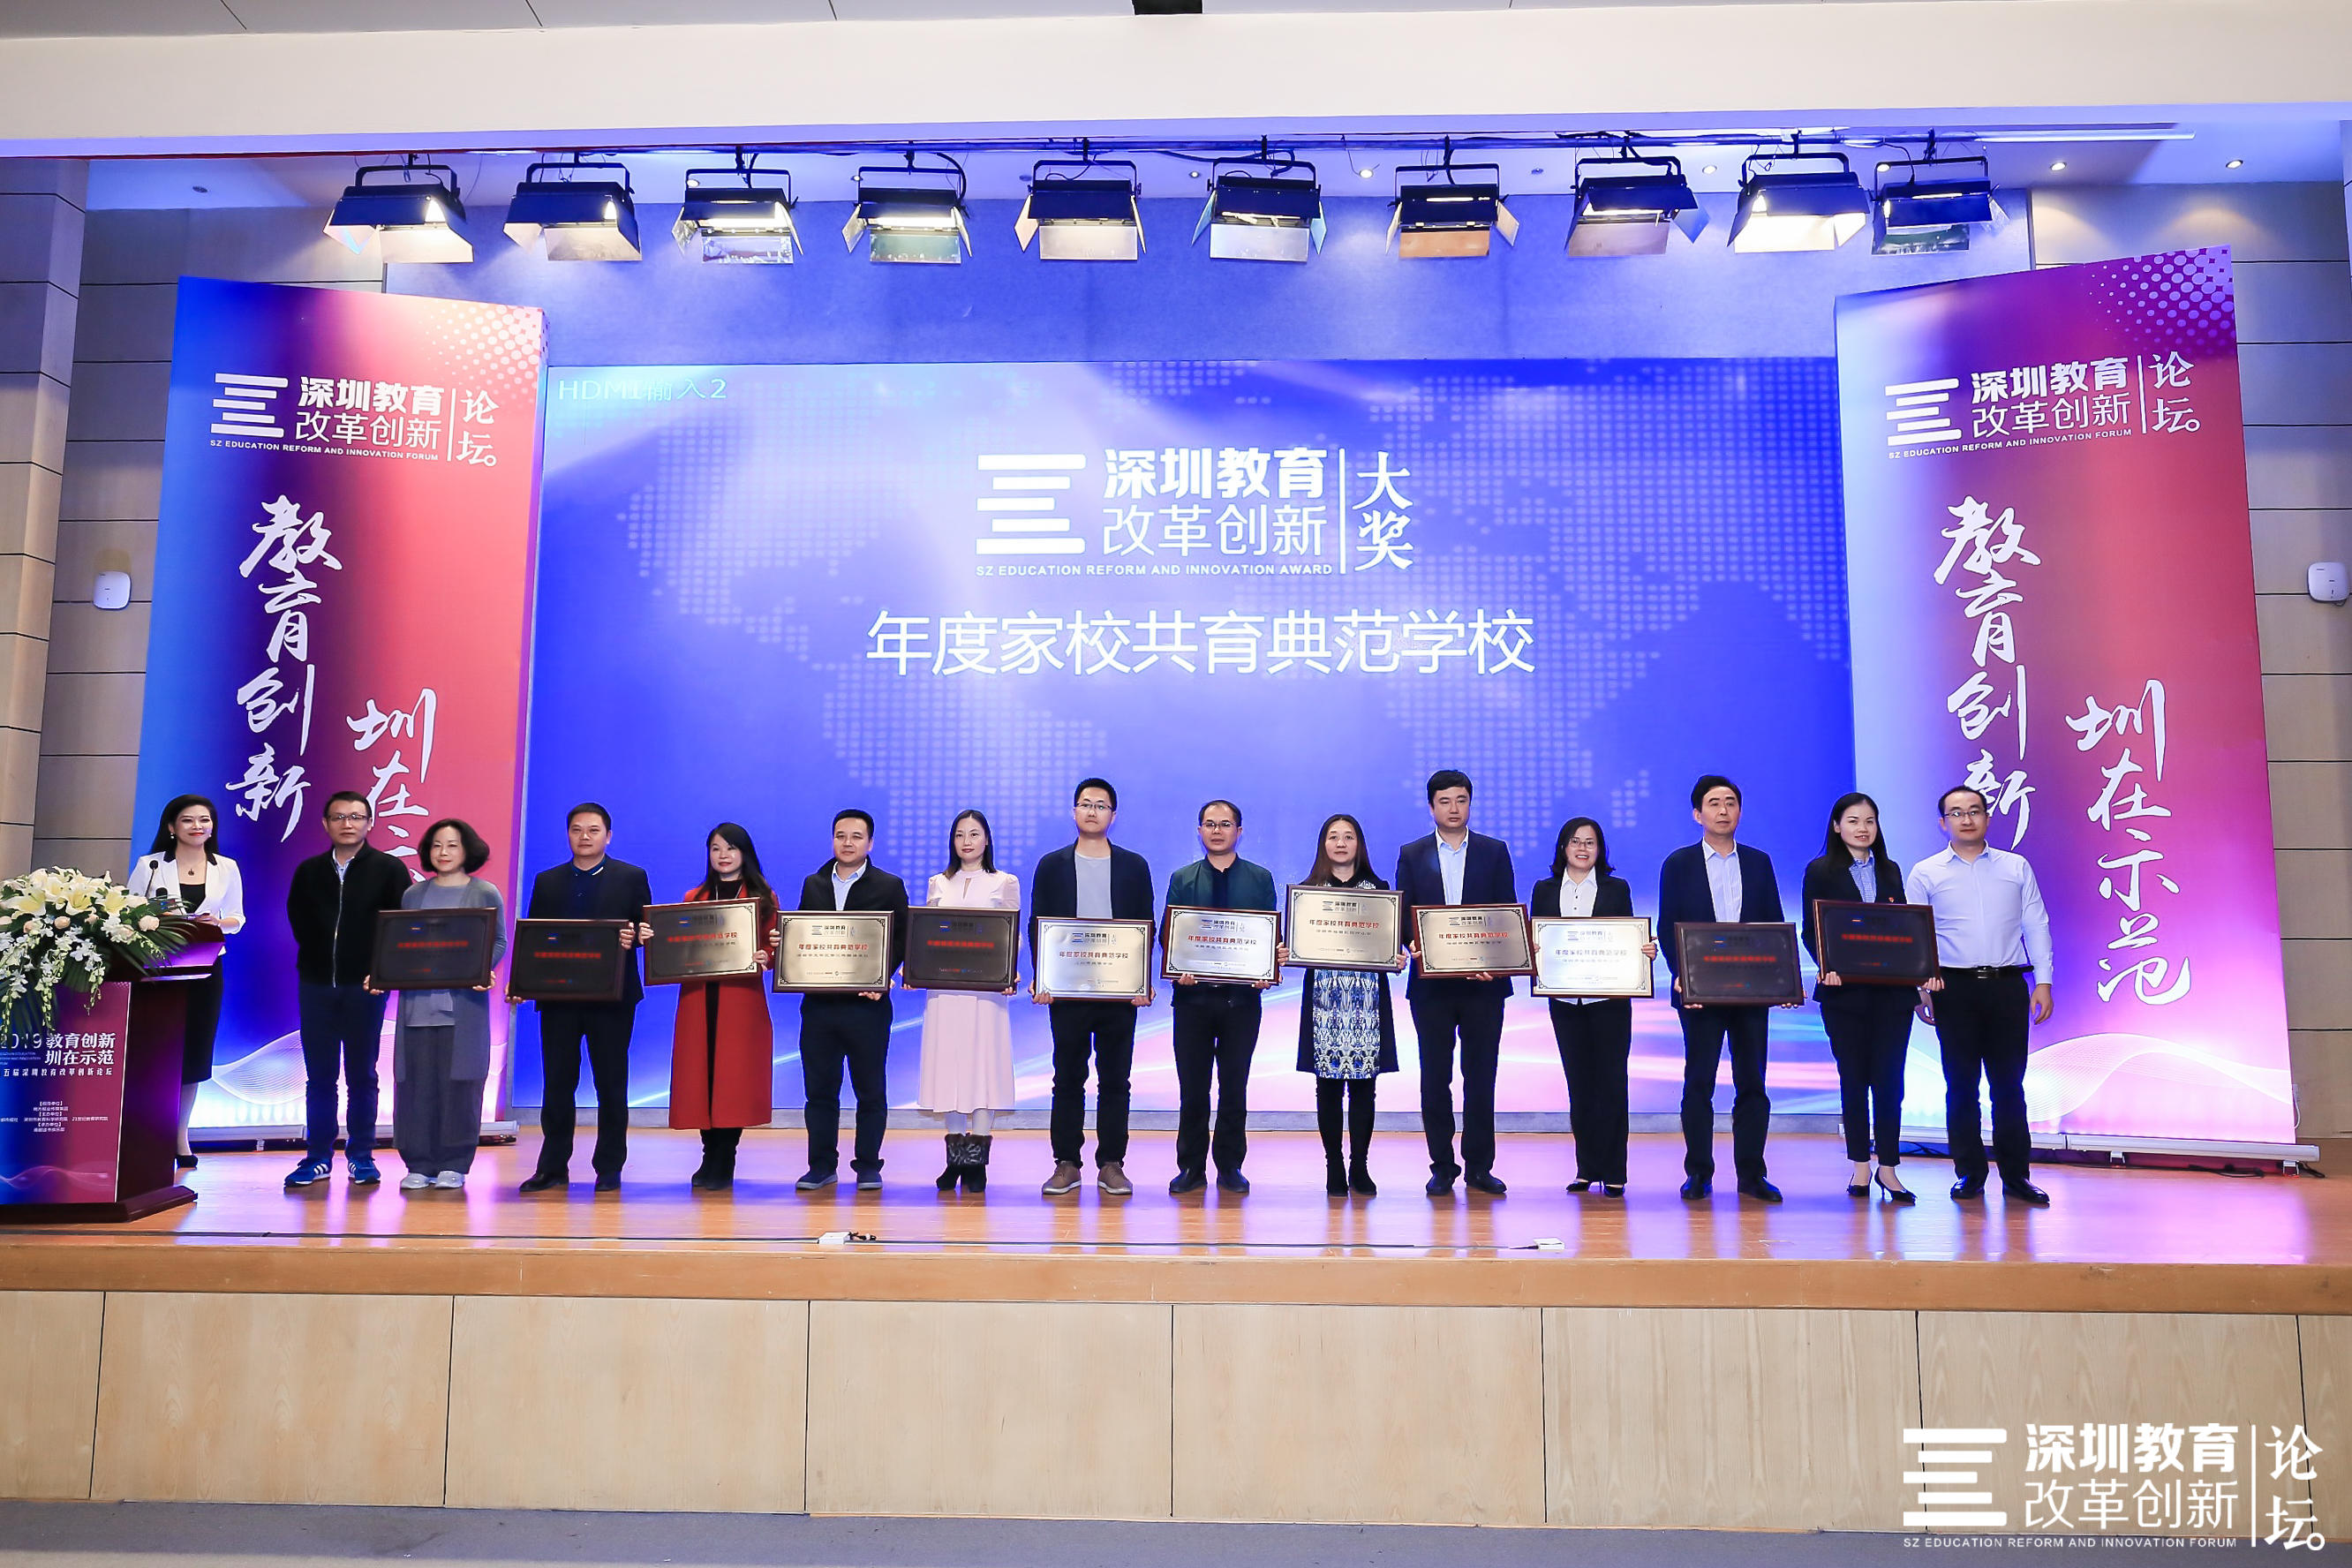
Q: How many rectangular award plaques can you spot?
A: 12